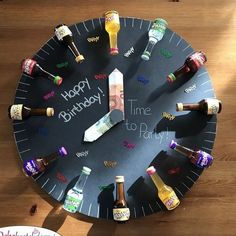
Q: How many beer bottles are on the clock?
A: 12